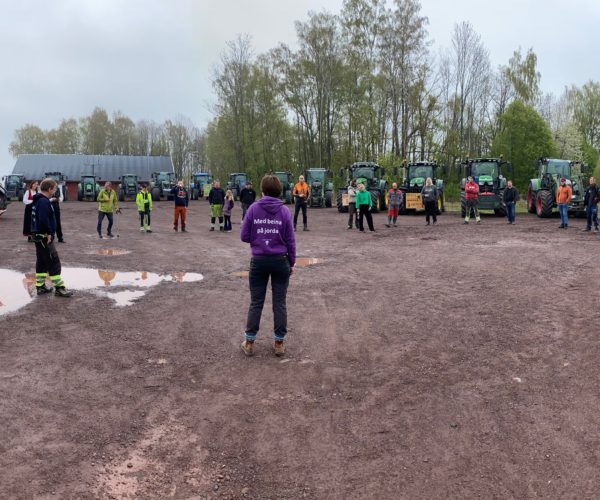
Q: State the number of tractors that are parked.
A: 13